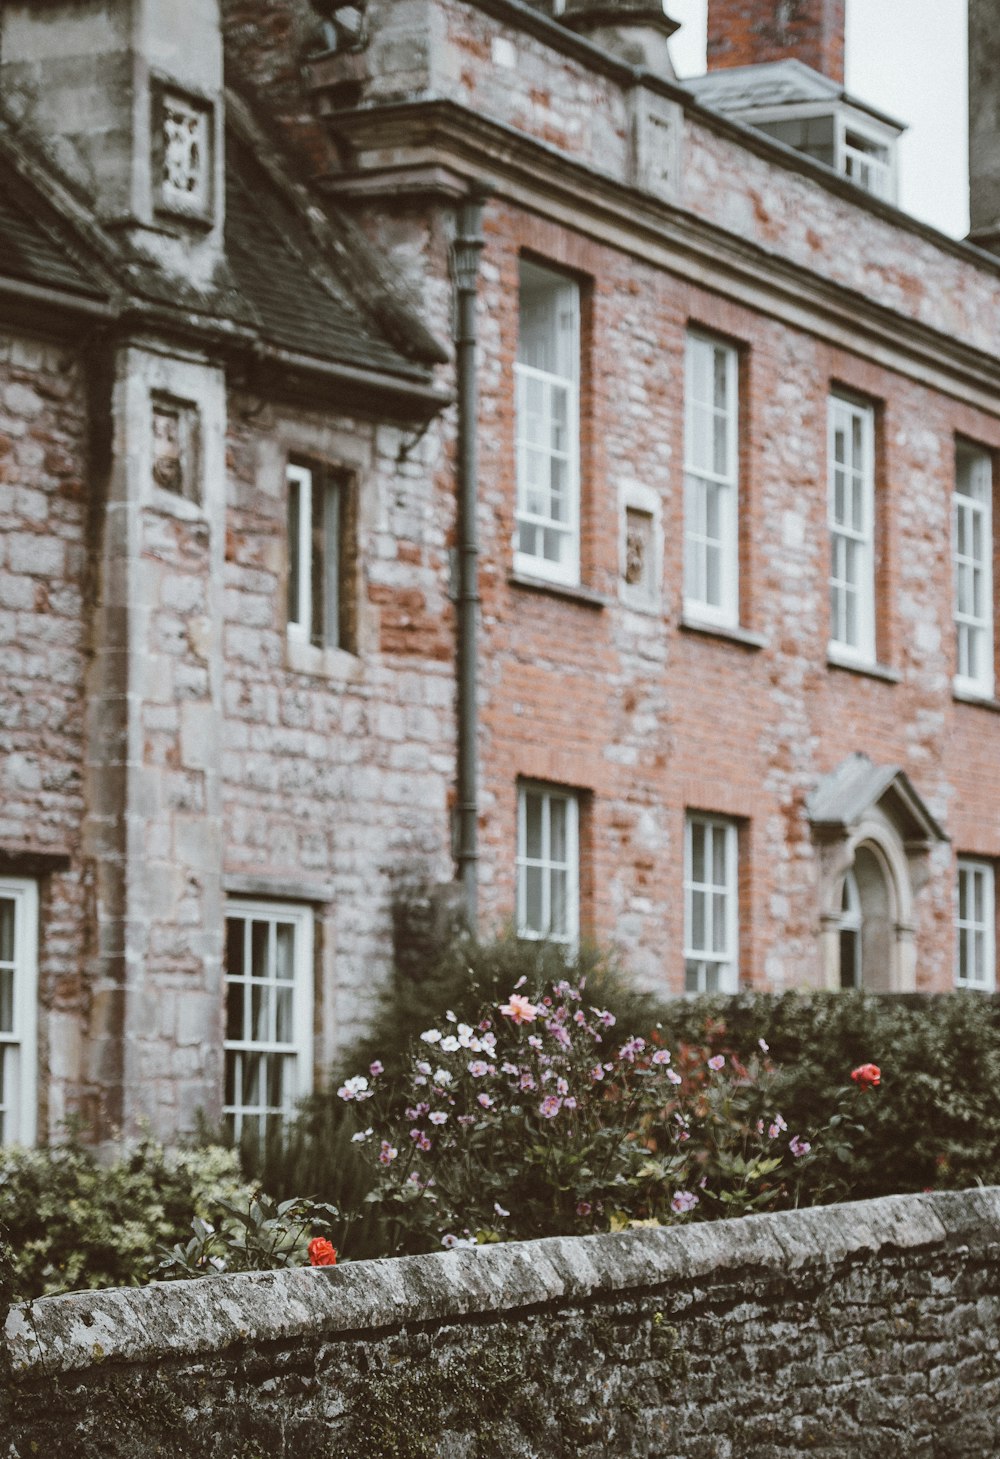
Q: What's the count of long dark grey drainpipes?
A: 1